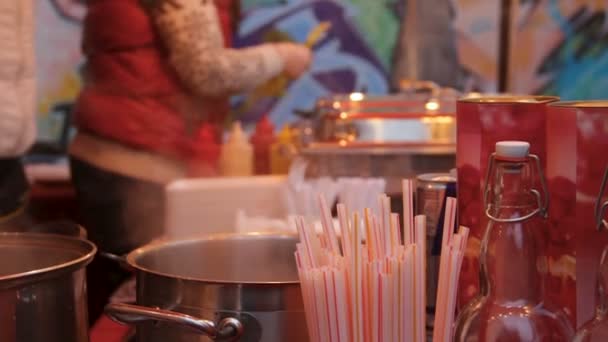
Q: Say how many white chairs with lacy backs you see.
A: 0